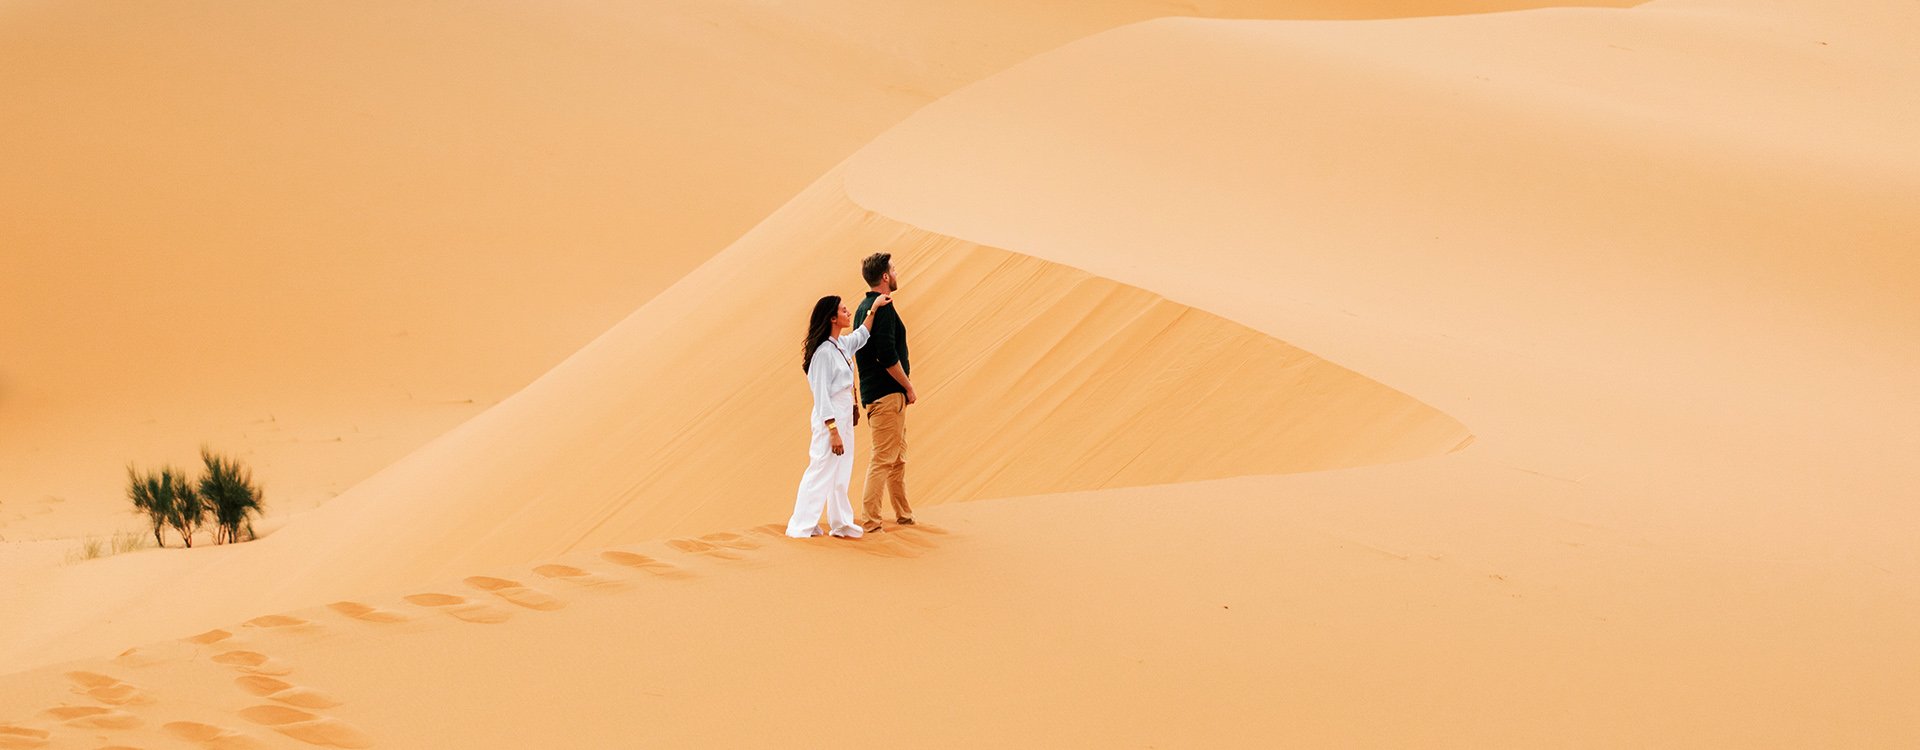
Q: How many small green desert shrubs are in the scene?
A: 3